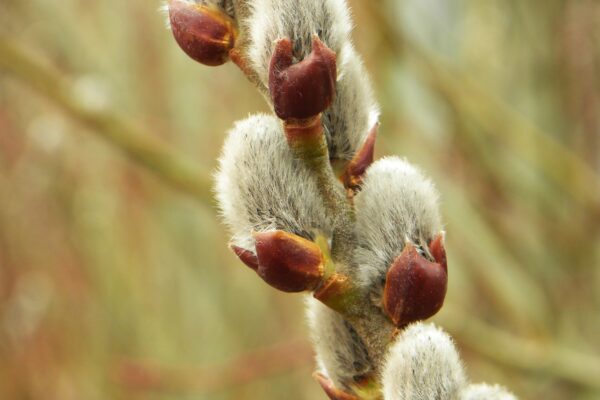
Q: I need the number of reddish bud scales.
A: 6